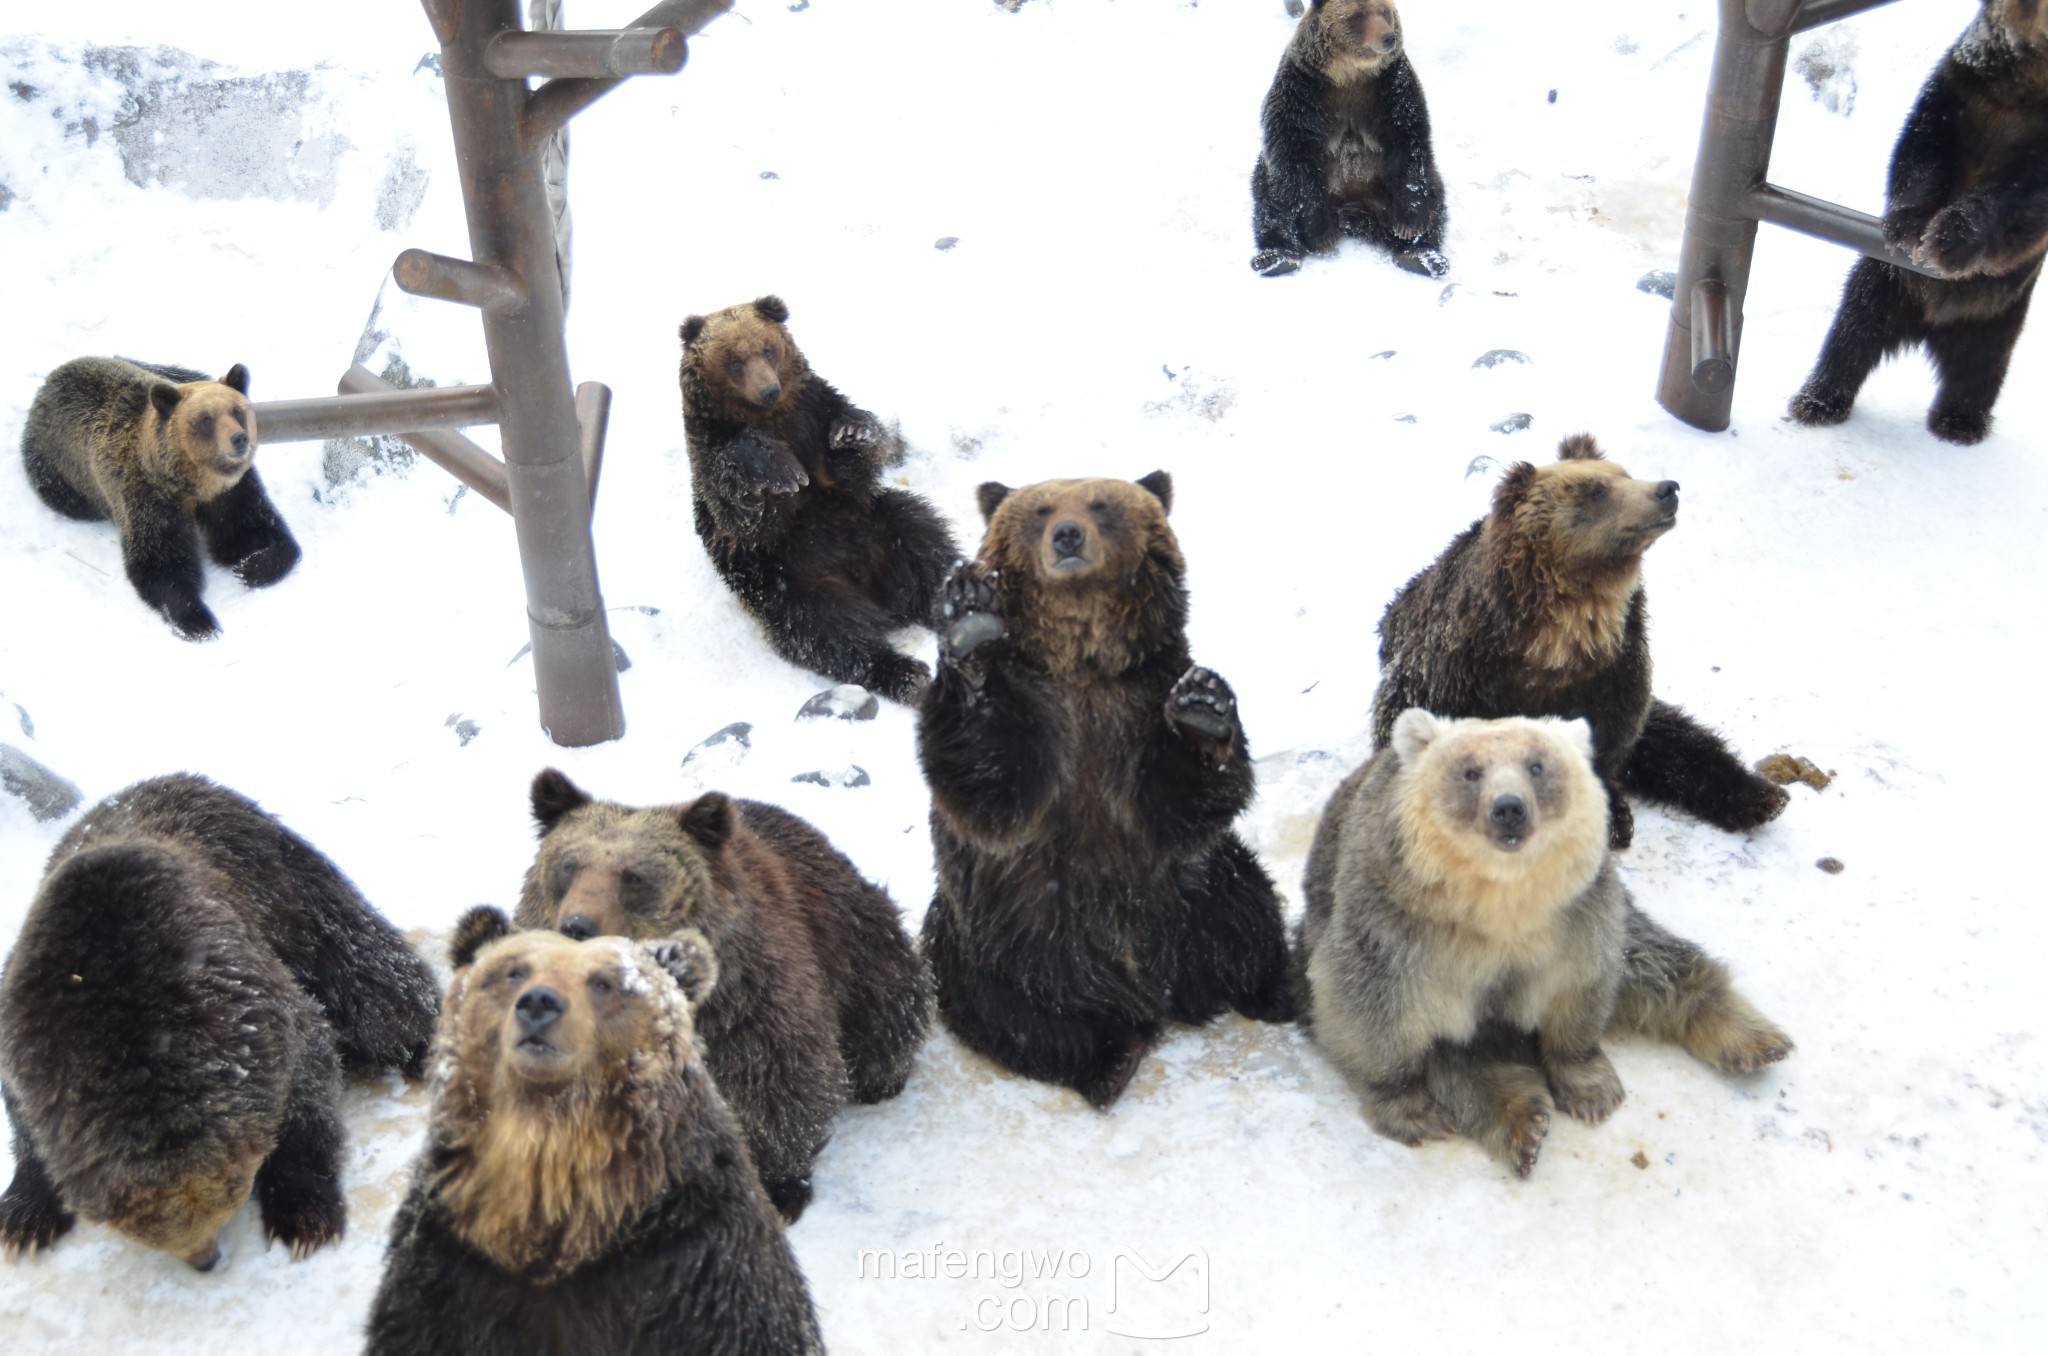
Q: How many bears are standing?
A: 1